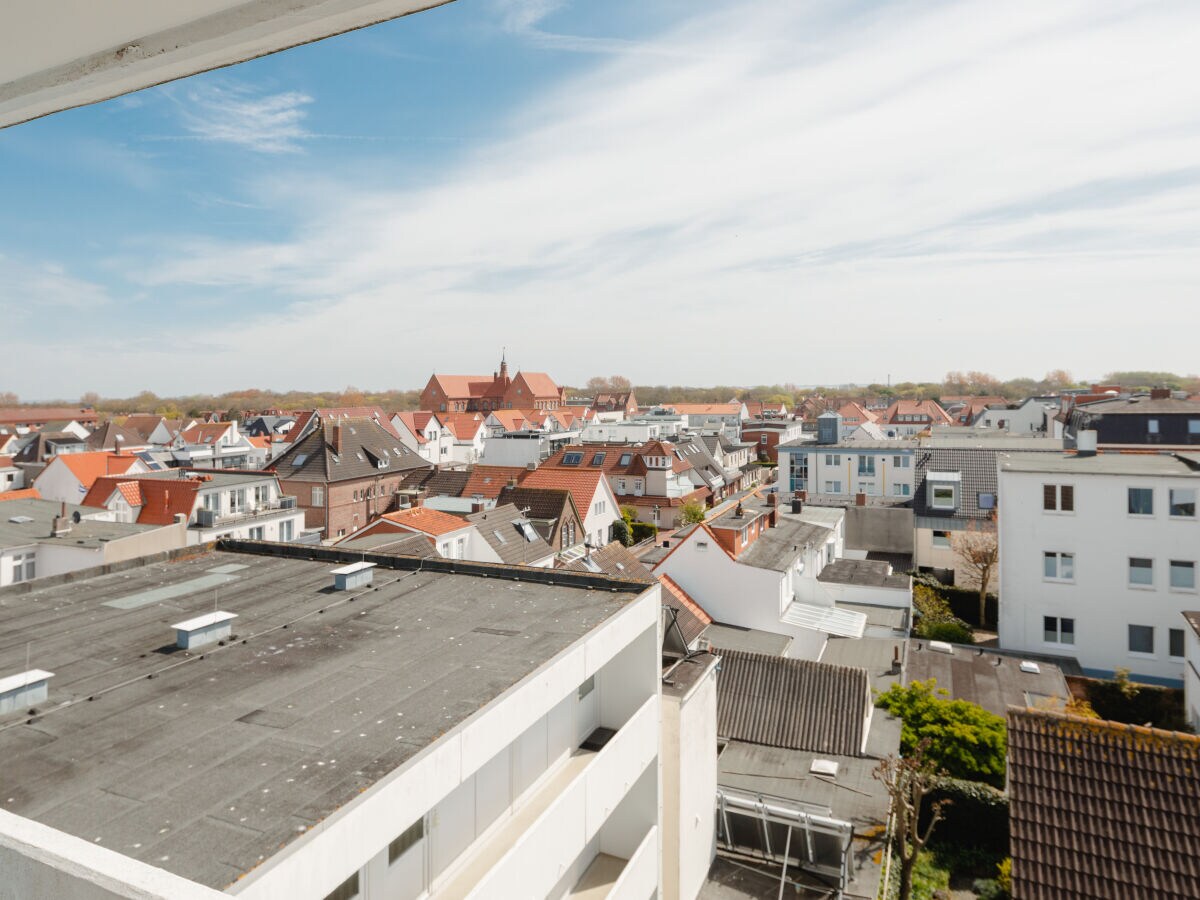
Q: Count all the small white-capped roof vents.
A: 3